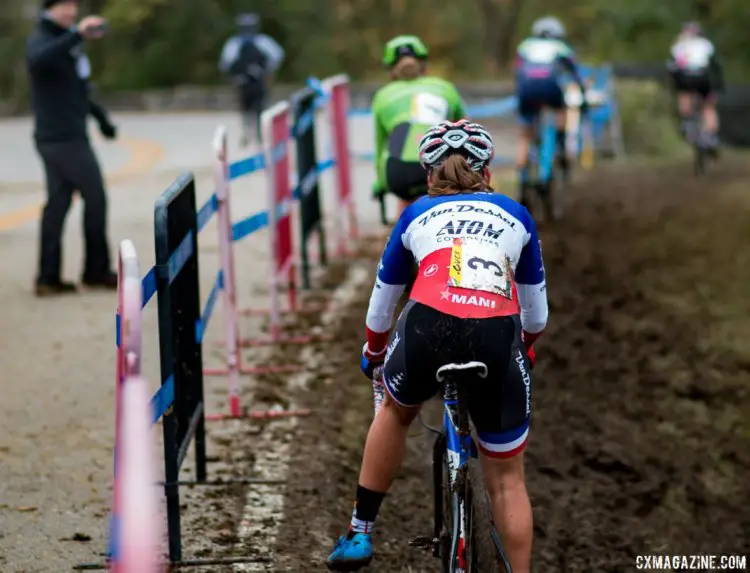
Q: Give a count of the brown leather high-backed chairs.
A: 0